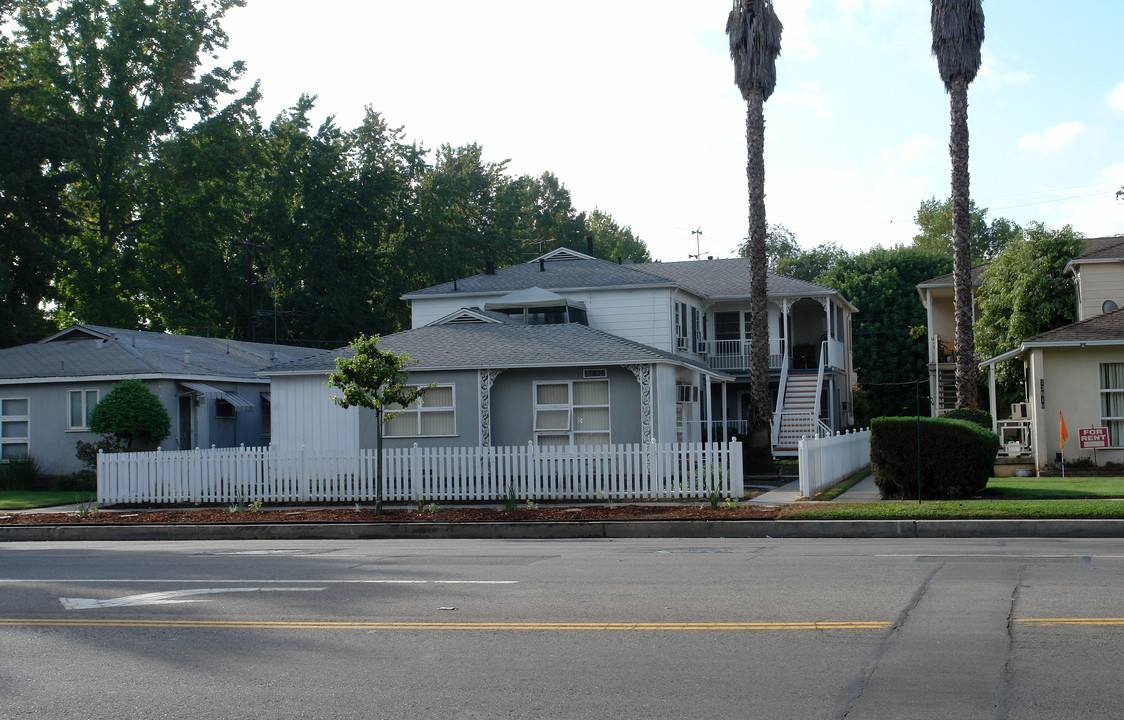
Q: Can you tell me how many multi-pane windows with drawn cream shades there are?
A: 2